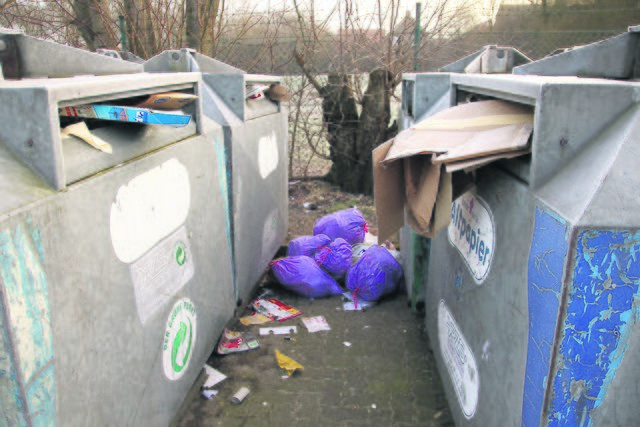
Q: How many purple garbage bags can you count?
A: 5